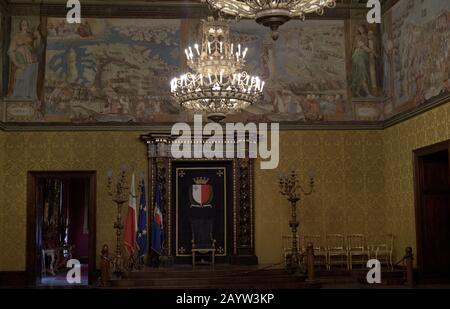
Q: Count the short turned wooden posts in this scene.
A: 3